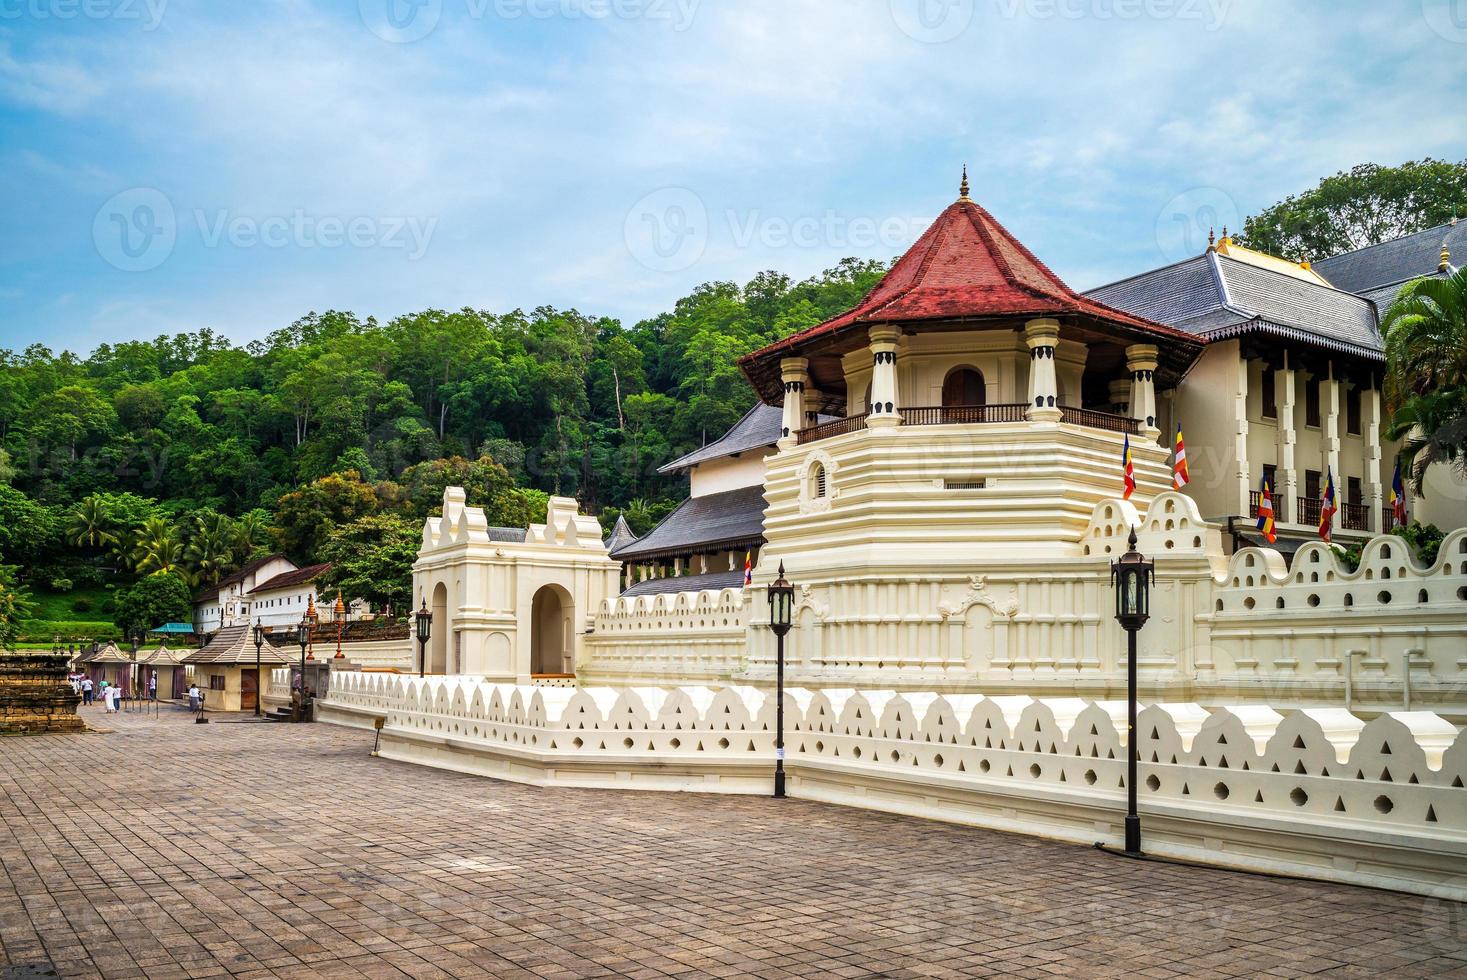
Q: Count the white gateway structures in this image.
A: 1